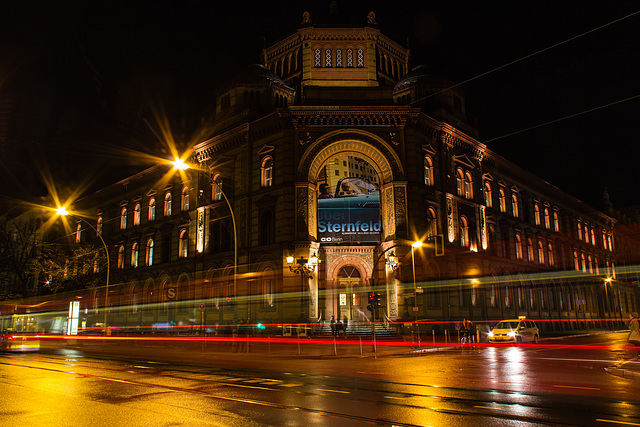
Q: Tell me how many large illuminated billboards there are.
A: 1